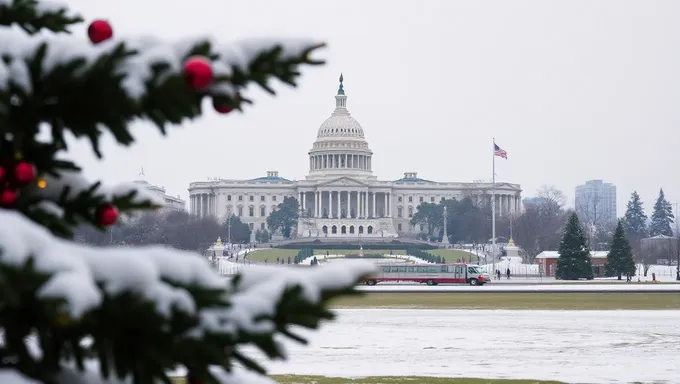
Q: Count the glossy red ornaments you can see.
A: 7